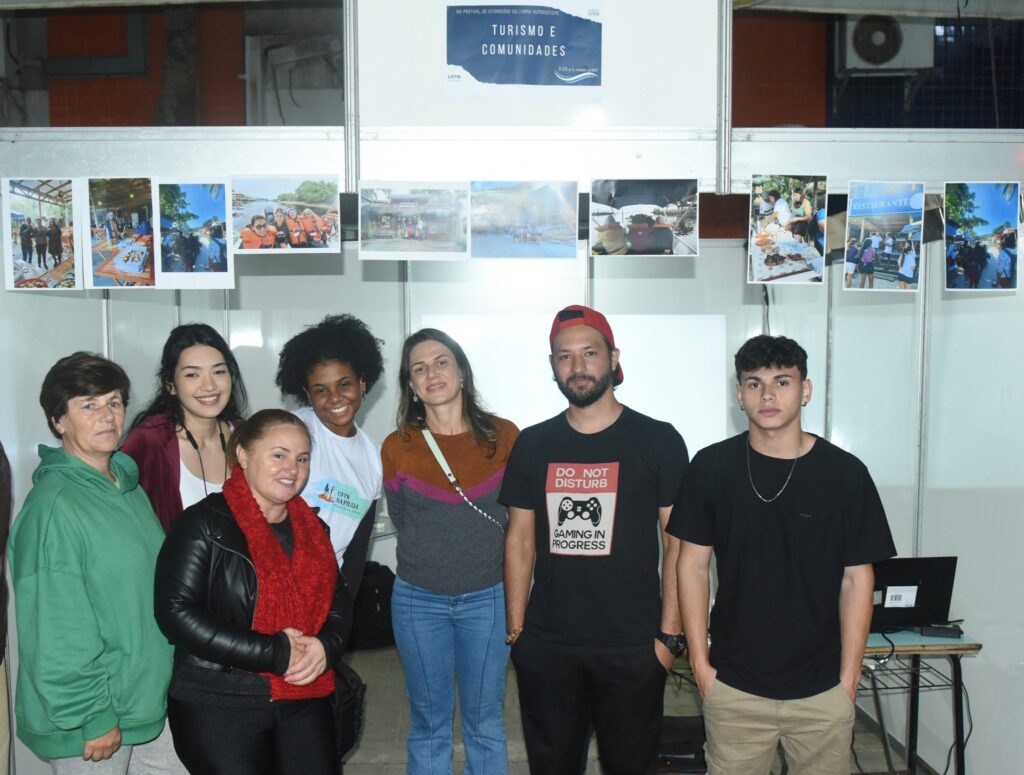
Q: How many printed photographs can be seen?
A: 10